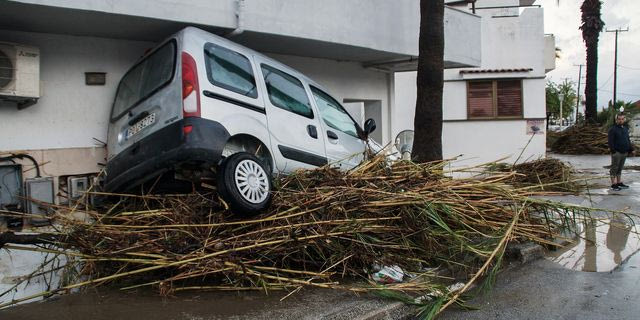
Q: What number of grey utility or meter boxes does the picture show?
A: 3